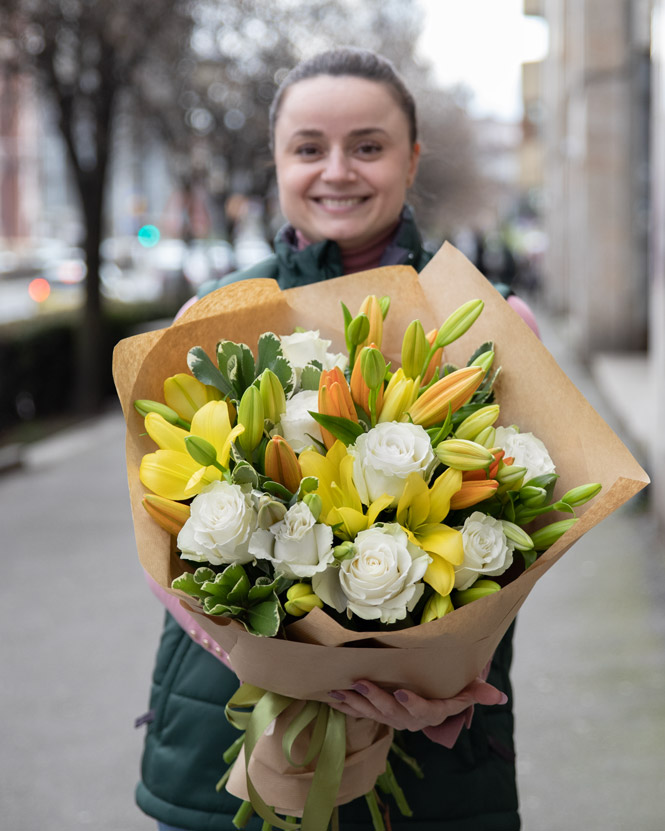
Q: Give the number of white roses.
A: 8